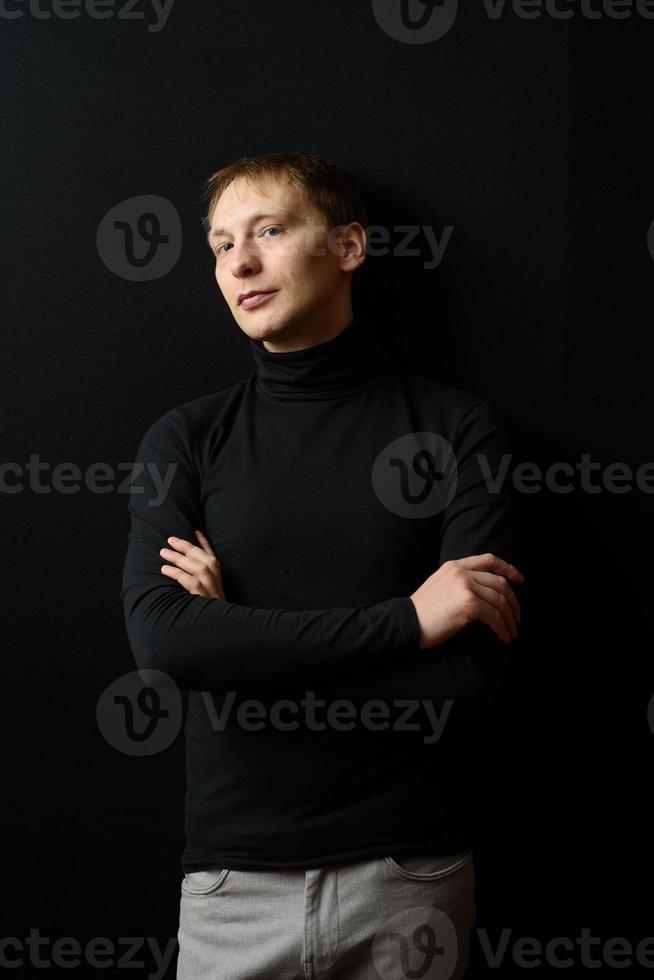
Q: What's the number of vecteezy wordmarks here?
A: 8